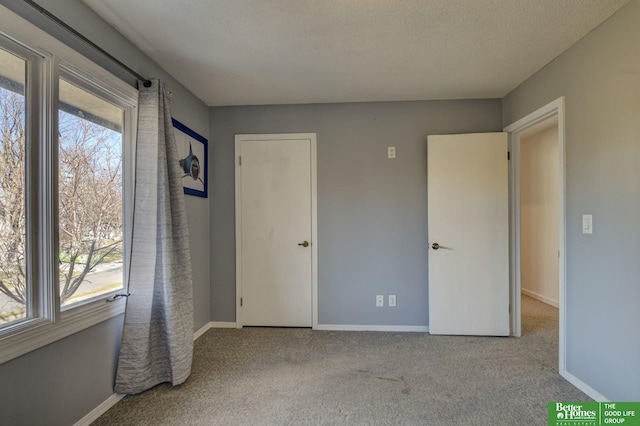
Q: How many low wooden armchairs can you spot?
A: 0